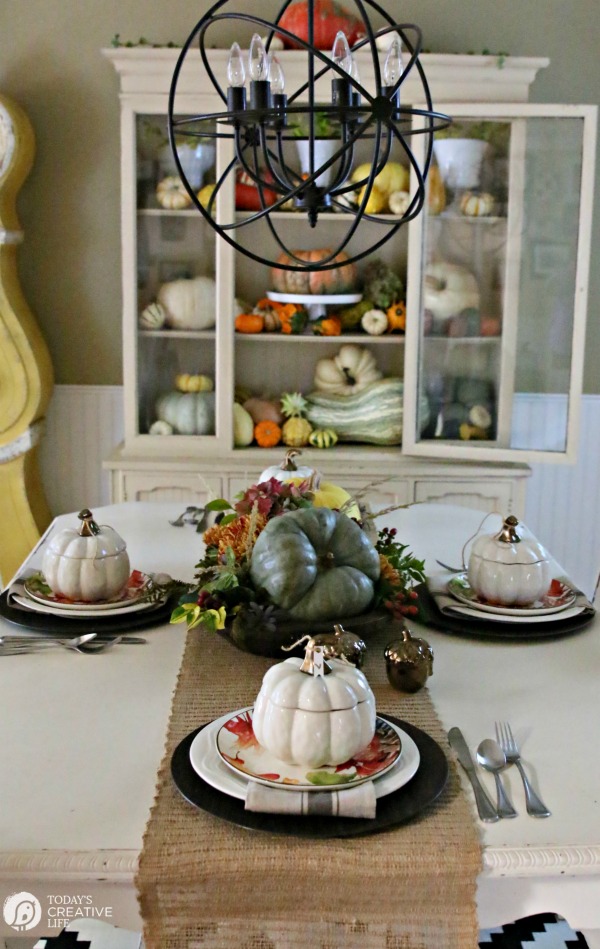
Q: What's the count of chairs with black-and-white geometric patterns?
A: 2